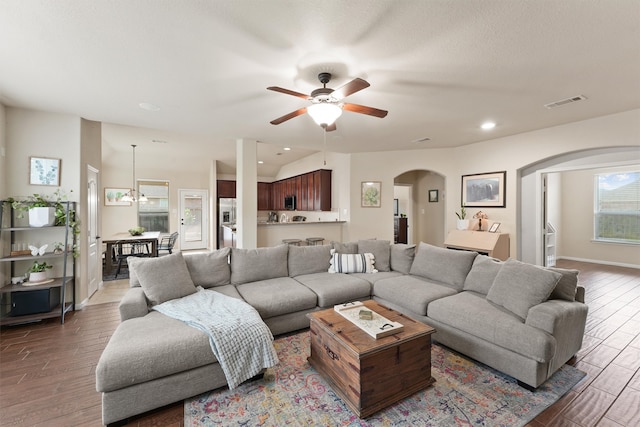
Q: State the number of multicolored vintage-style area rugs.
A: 1